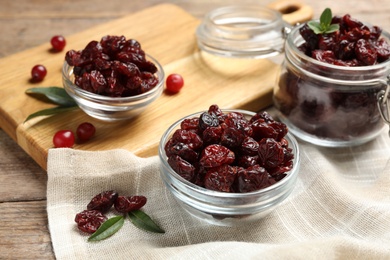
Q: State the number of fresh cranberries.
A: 5